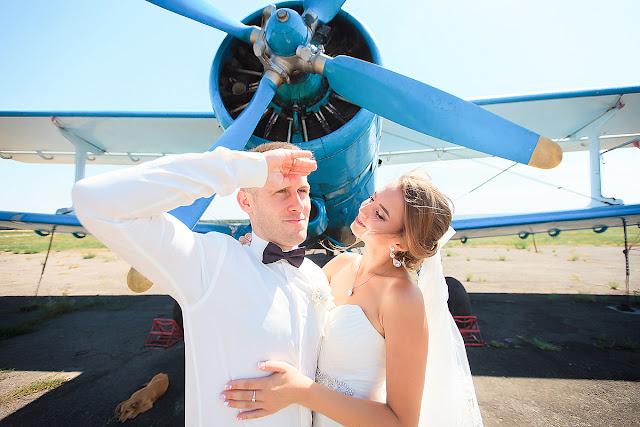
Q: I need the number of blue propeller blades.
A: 4